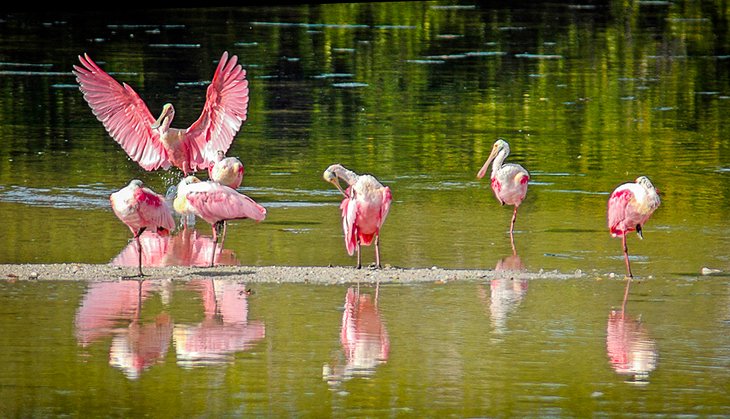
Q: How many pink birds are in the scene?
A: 7